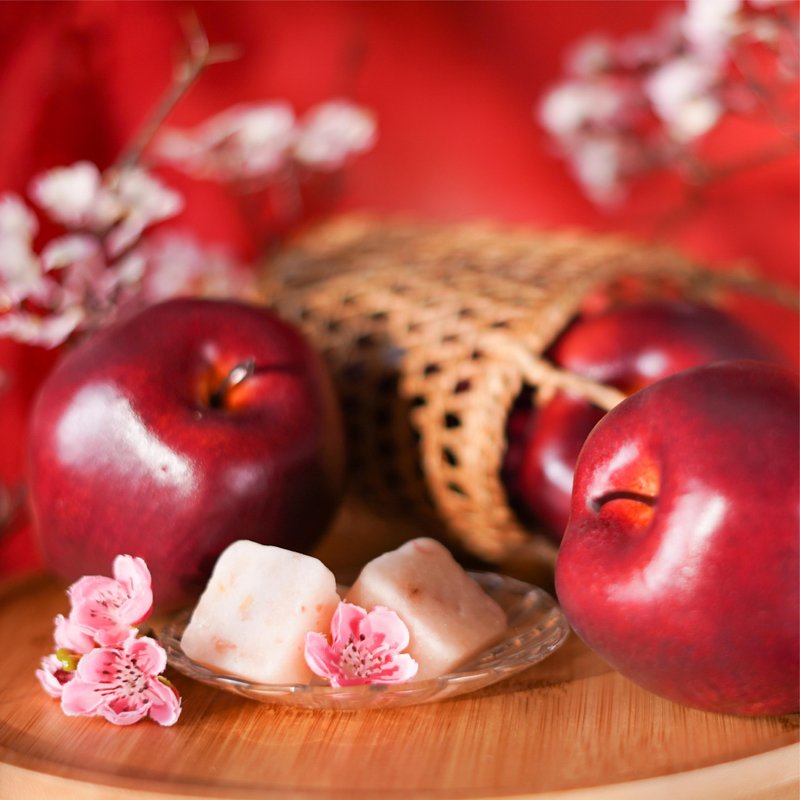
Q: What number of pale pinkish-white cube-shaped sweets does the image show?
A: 2